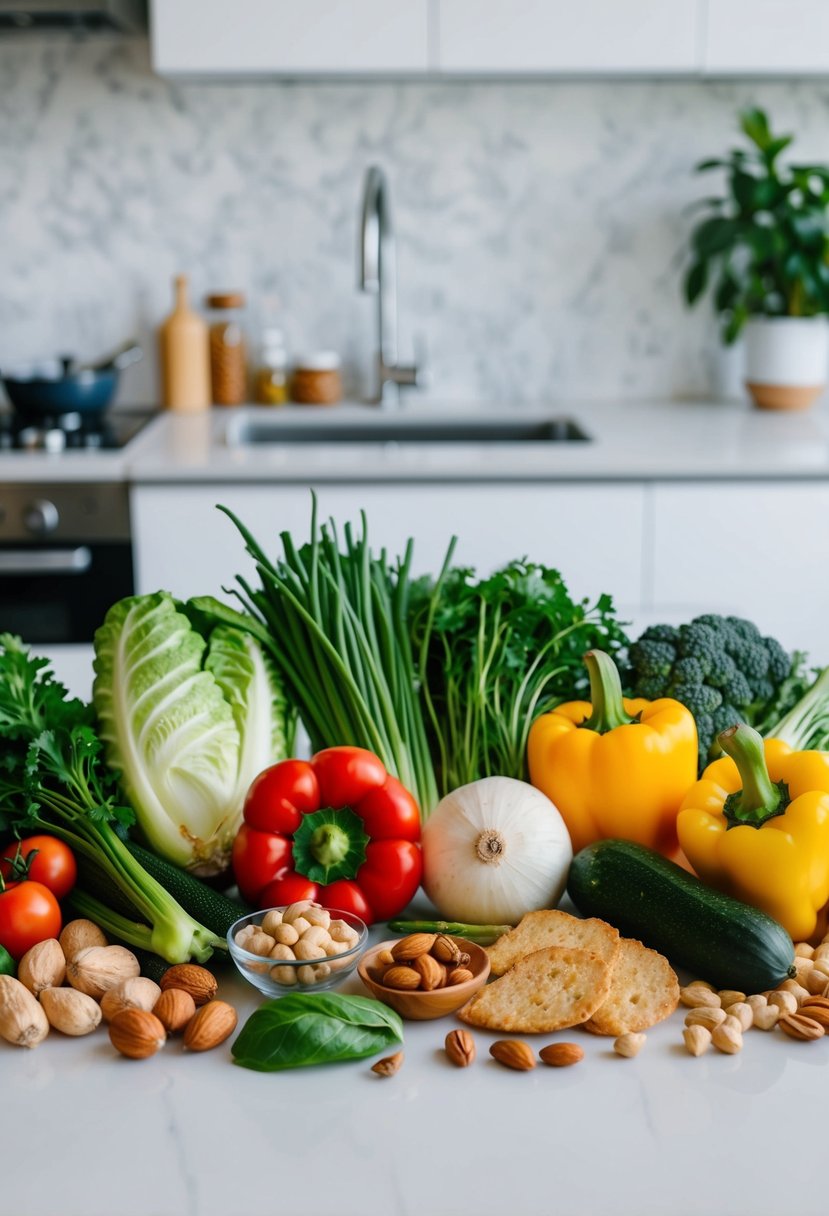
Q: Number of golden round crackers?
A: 3